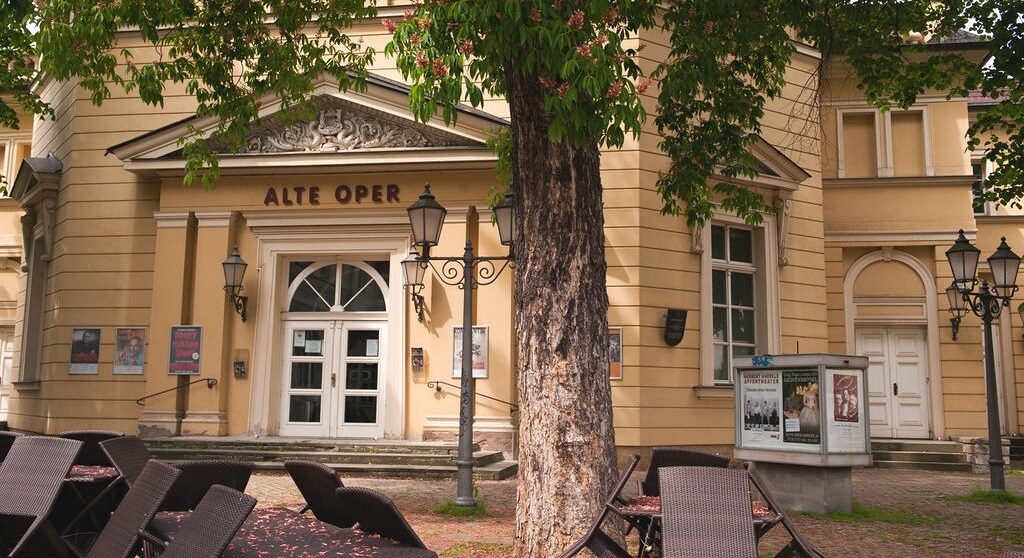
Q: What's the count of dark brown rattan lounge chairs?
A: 13